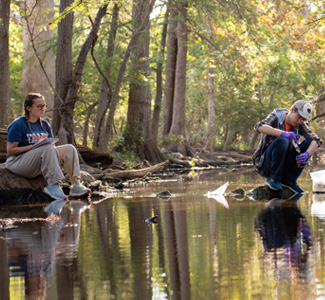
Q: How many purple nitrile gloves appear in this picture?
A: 2